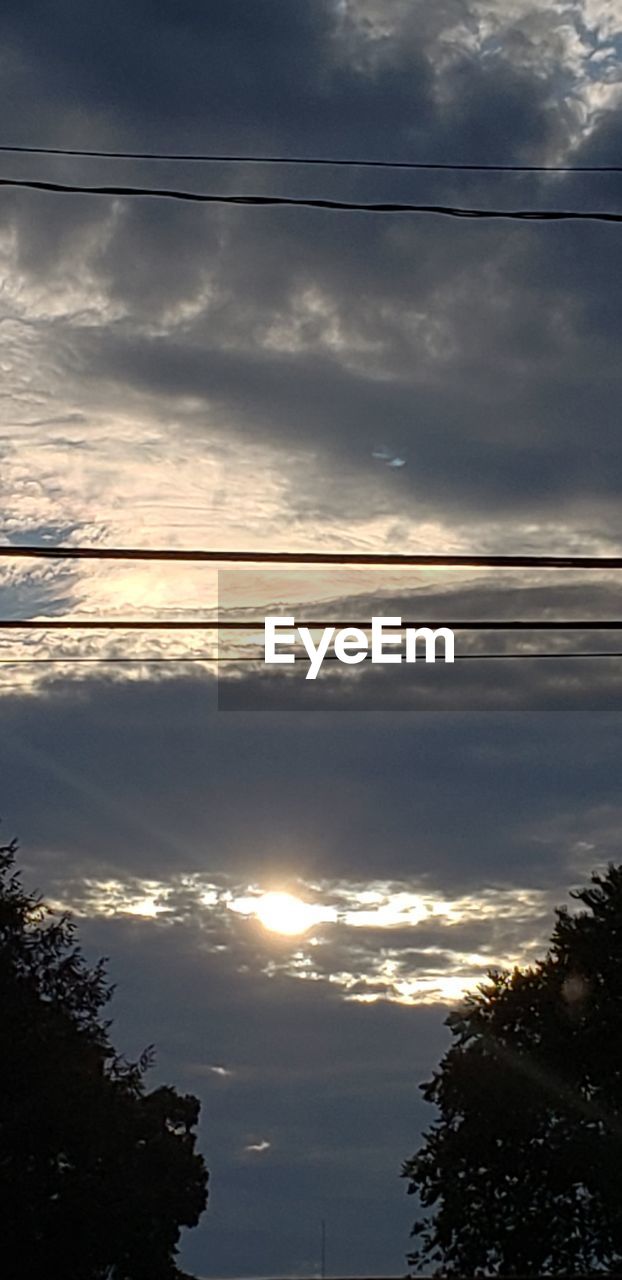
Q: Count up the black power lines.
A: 5